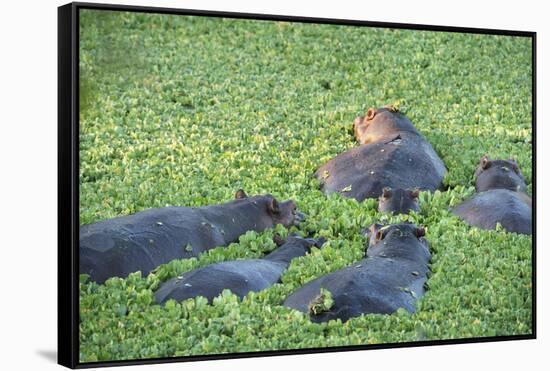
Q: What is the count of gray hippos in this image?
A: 6